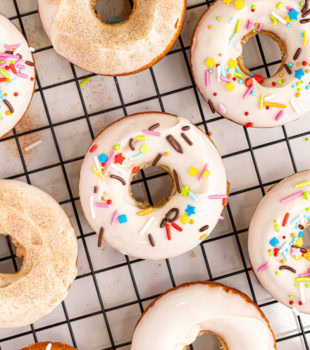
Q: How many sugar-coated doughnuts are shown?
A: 2